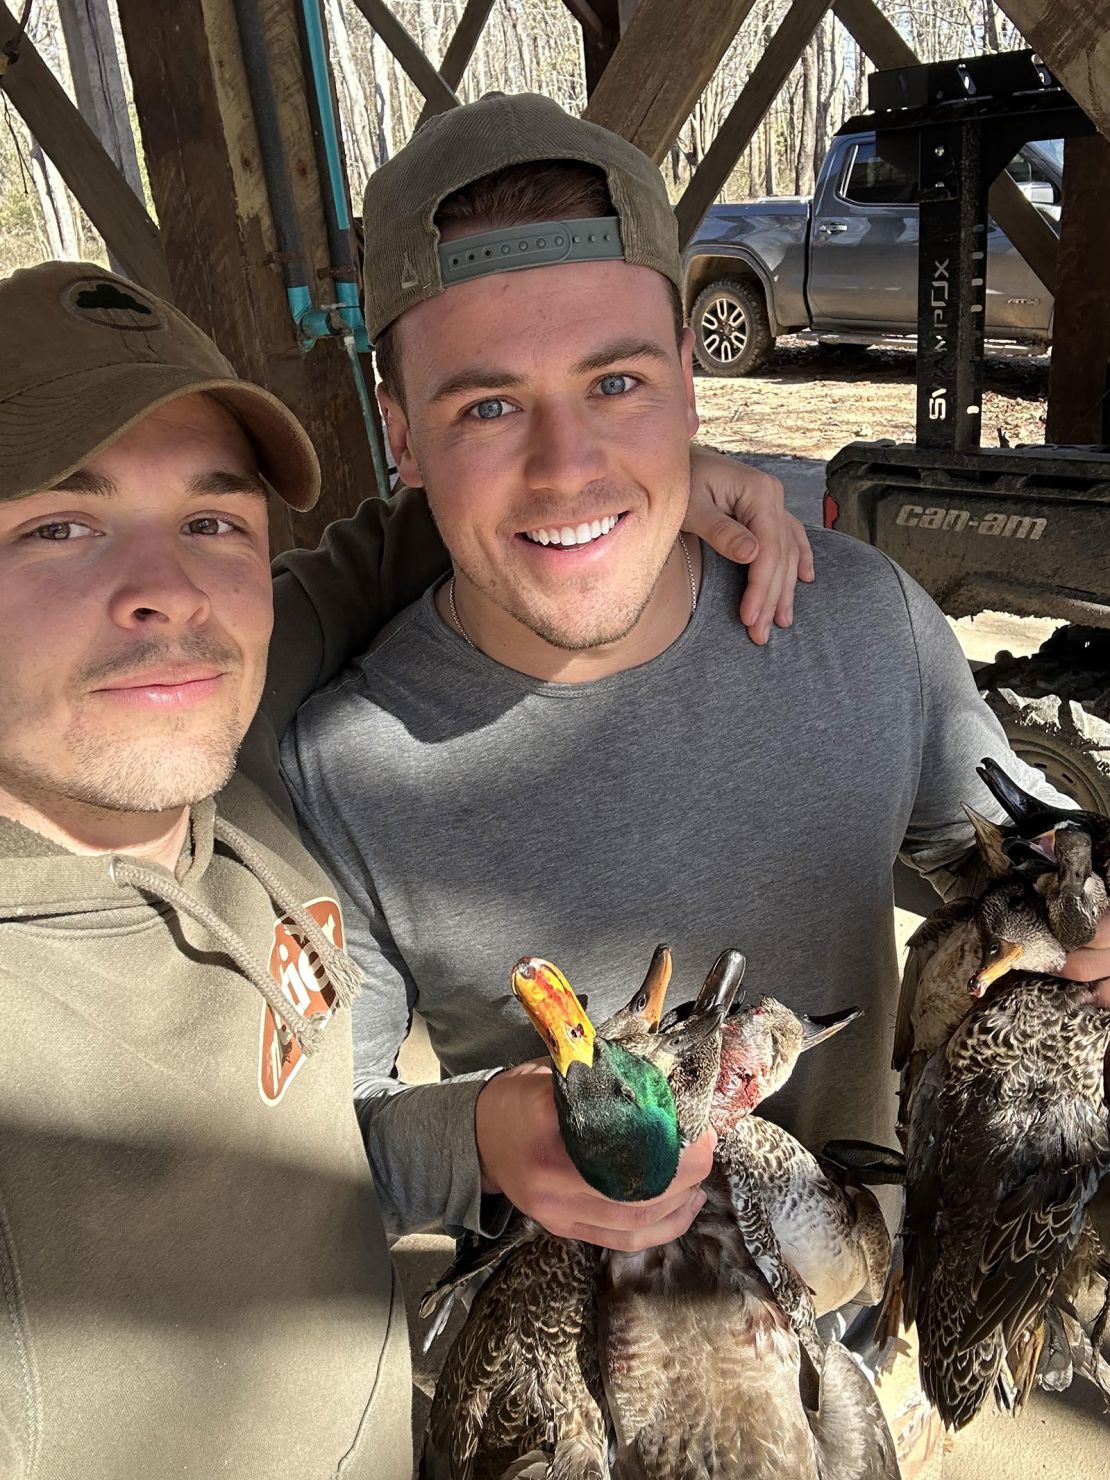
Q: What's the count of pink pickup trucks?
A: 0